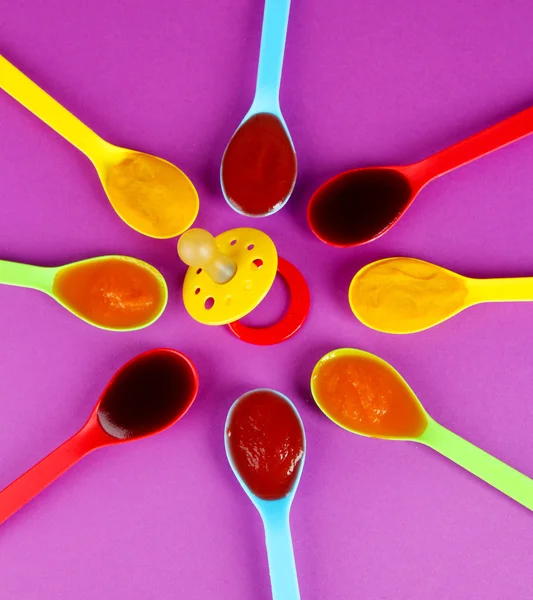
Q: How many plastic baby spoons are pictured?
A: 8